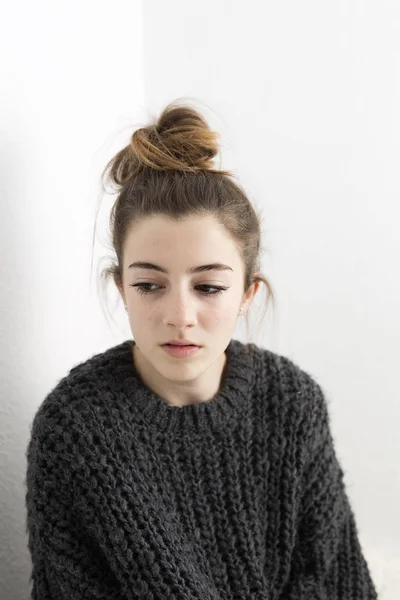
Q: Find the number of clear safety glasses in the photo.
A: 0